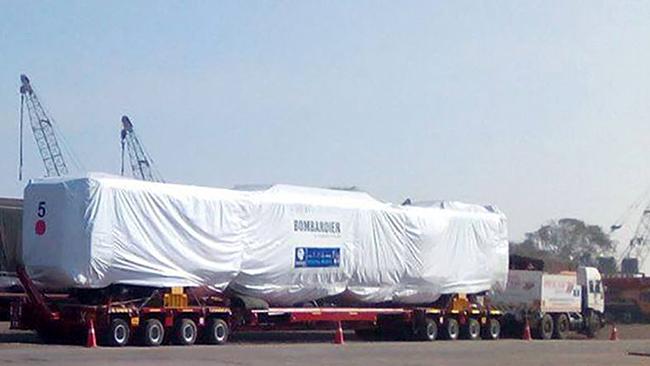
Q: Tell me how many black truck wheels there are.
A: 11